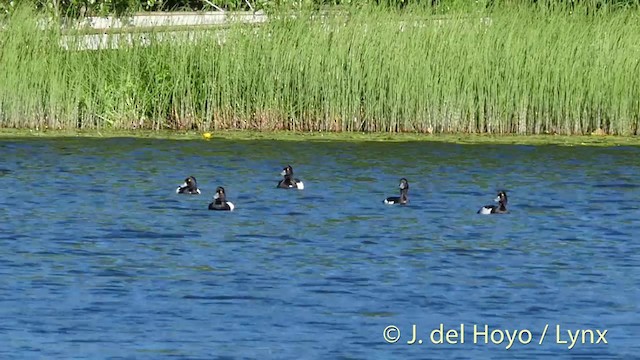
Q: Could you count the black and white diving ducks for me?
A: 5